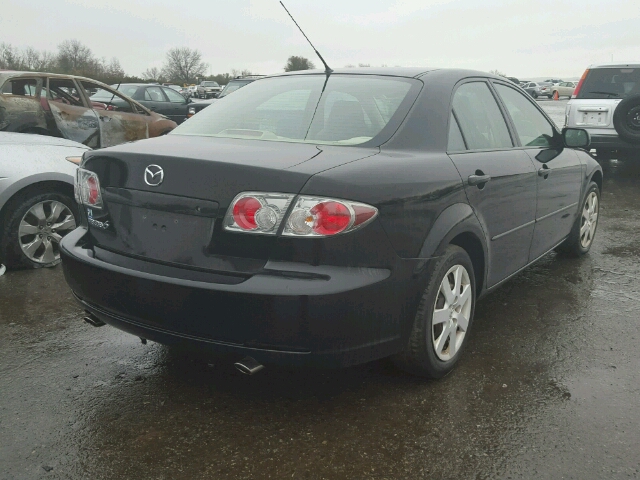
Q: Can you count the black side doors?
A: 2